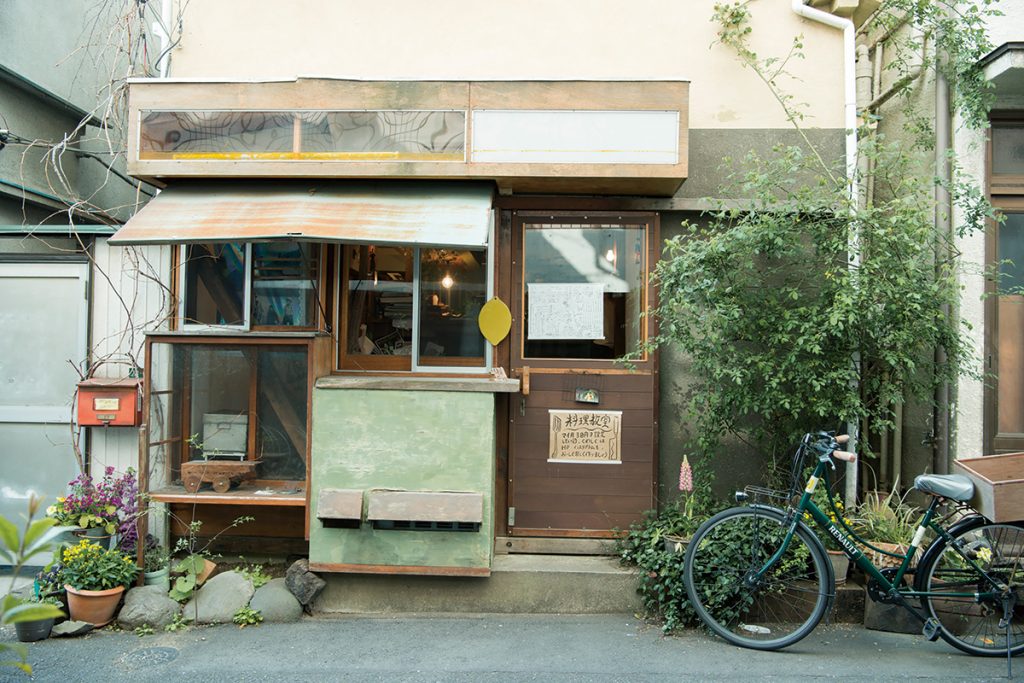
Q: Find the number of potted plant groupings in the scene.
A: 2